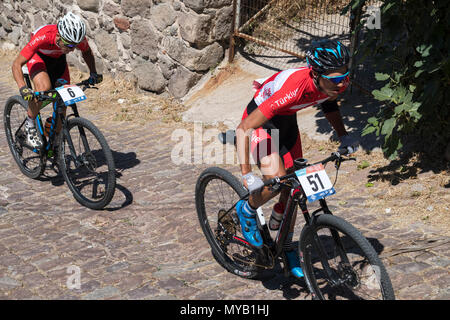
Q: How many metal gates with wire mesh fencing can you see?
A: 1